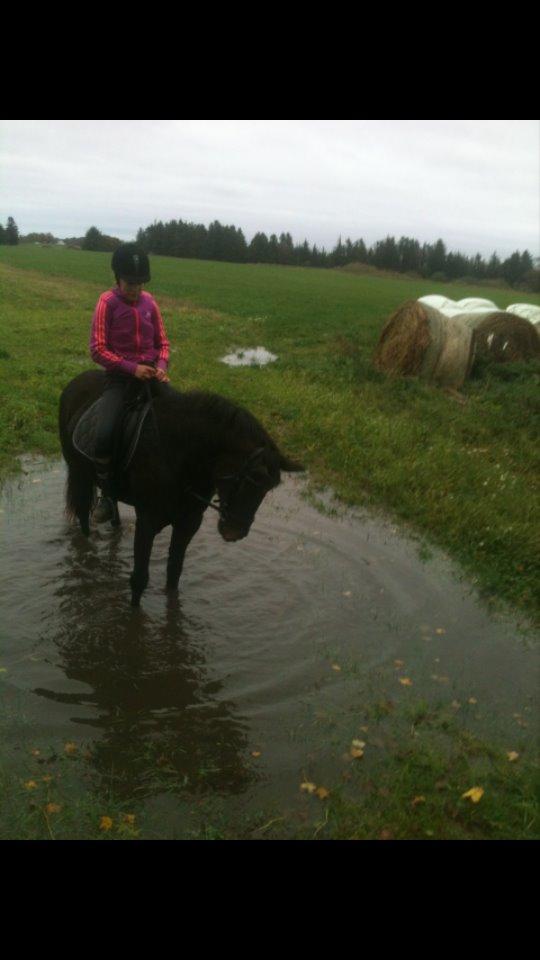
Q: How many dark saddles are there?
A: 1